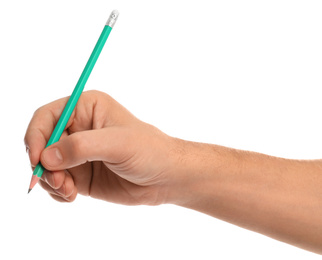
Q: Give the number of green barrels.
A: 1